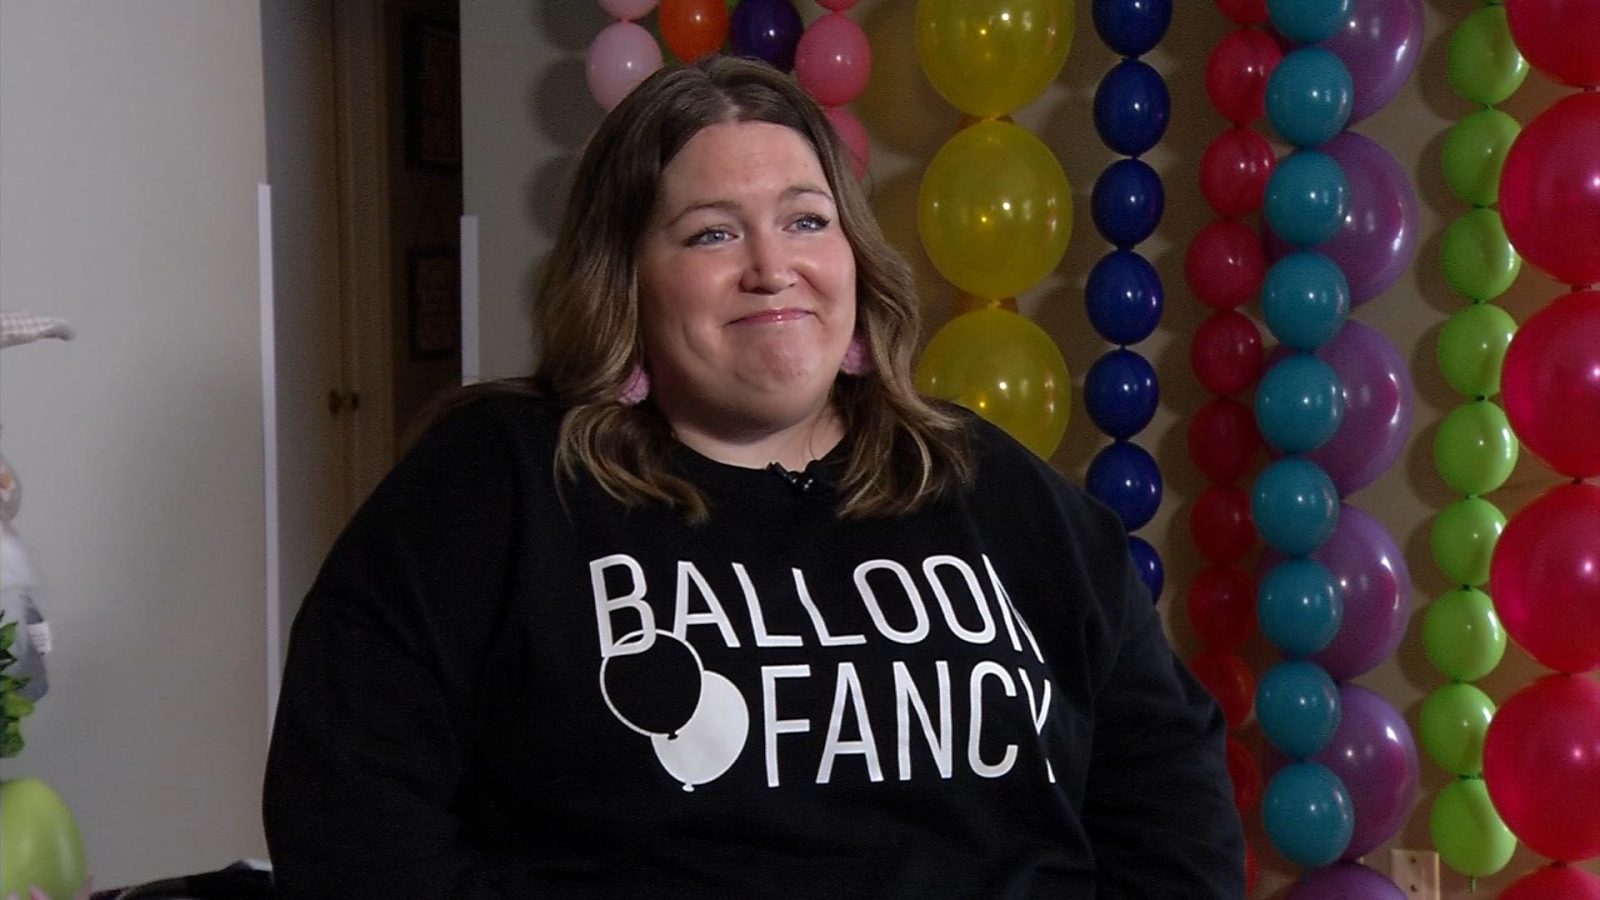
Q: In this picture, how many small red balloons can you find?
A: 11